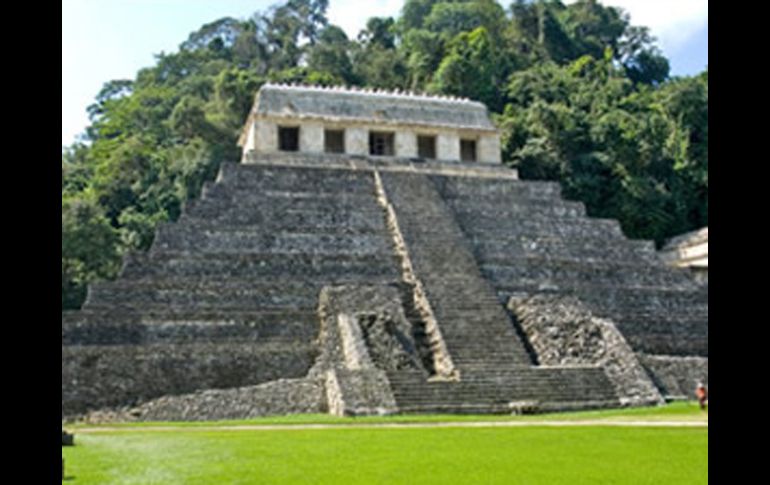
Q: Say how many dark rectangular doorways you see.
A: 5